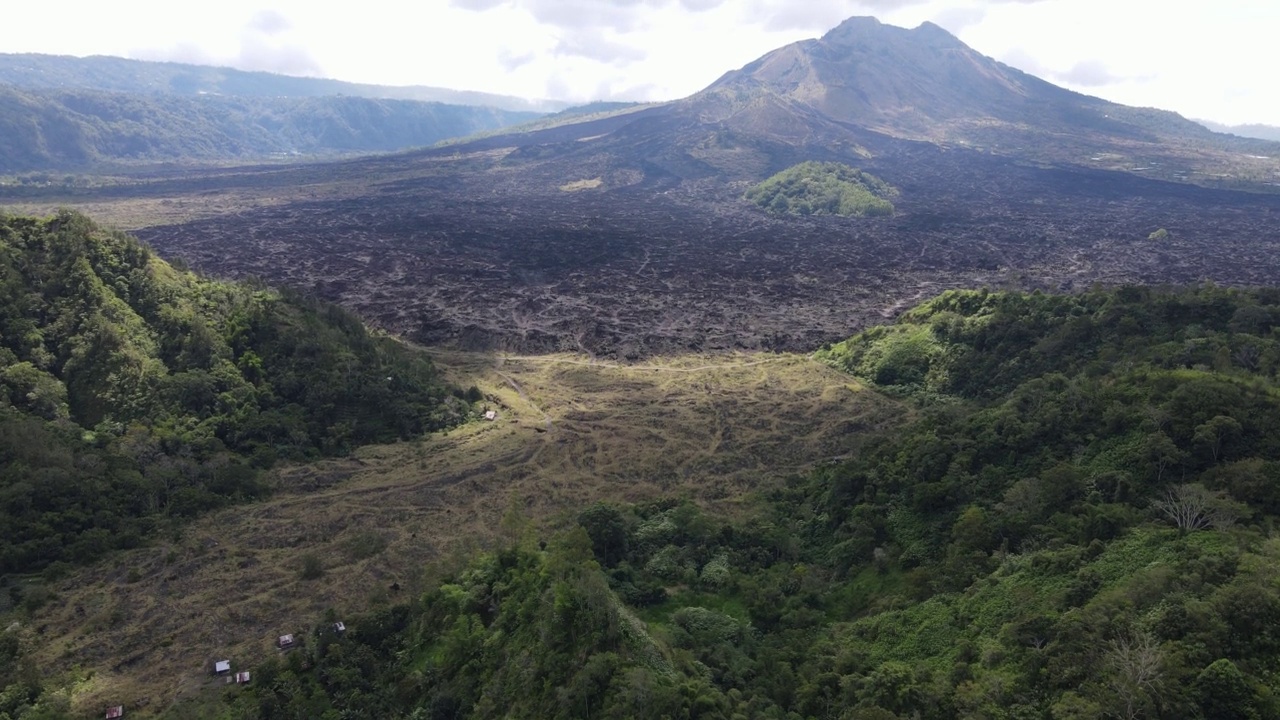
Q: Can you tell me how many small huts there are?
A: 6